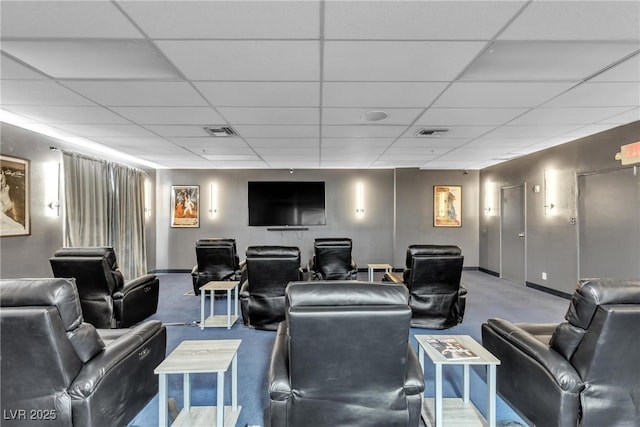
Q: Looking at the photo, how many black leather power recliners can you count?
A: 8